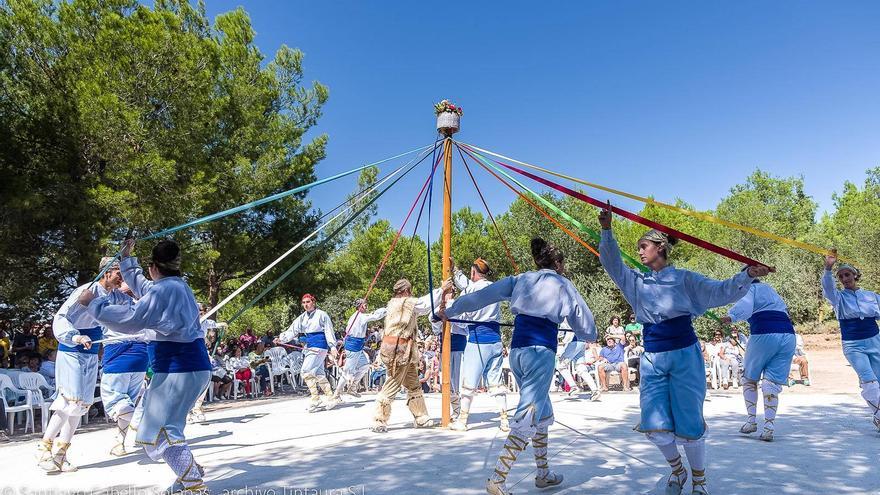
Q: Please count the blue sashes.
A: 11